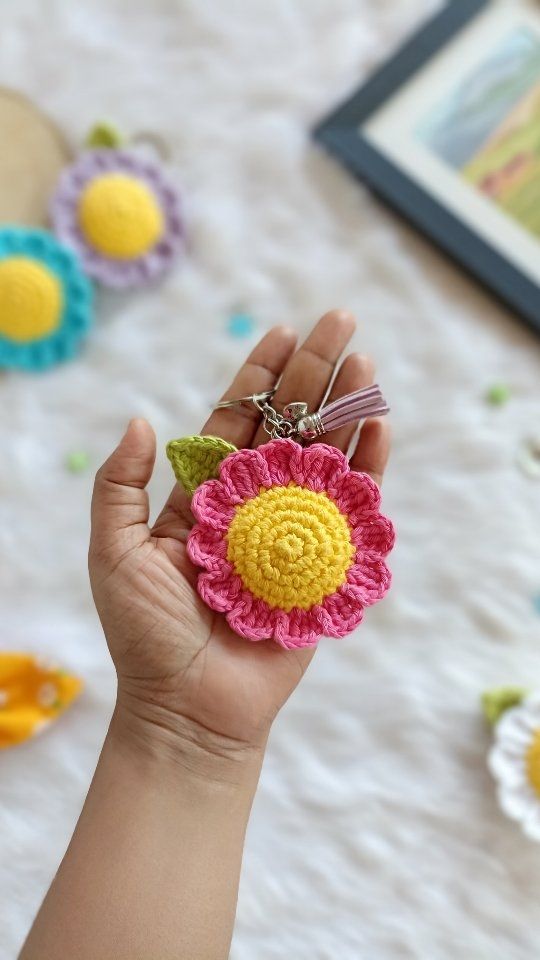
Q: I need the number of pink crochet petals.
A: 12